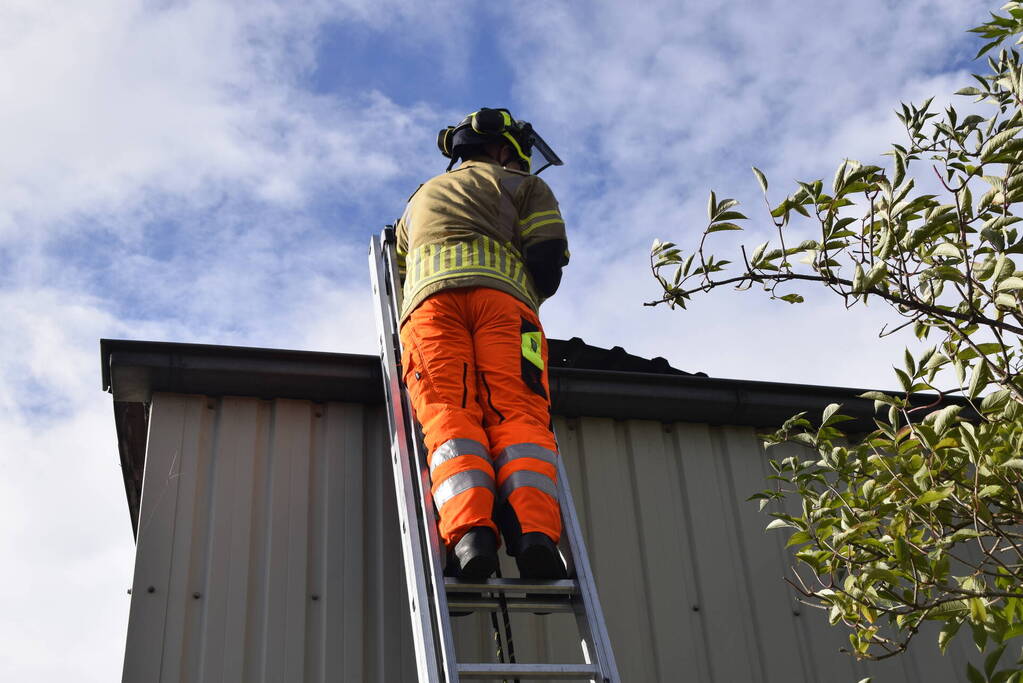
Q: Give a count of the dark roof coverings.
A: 1